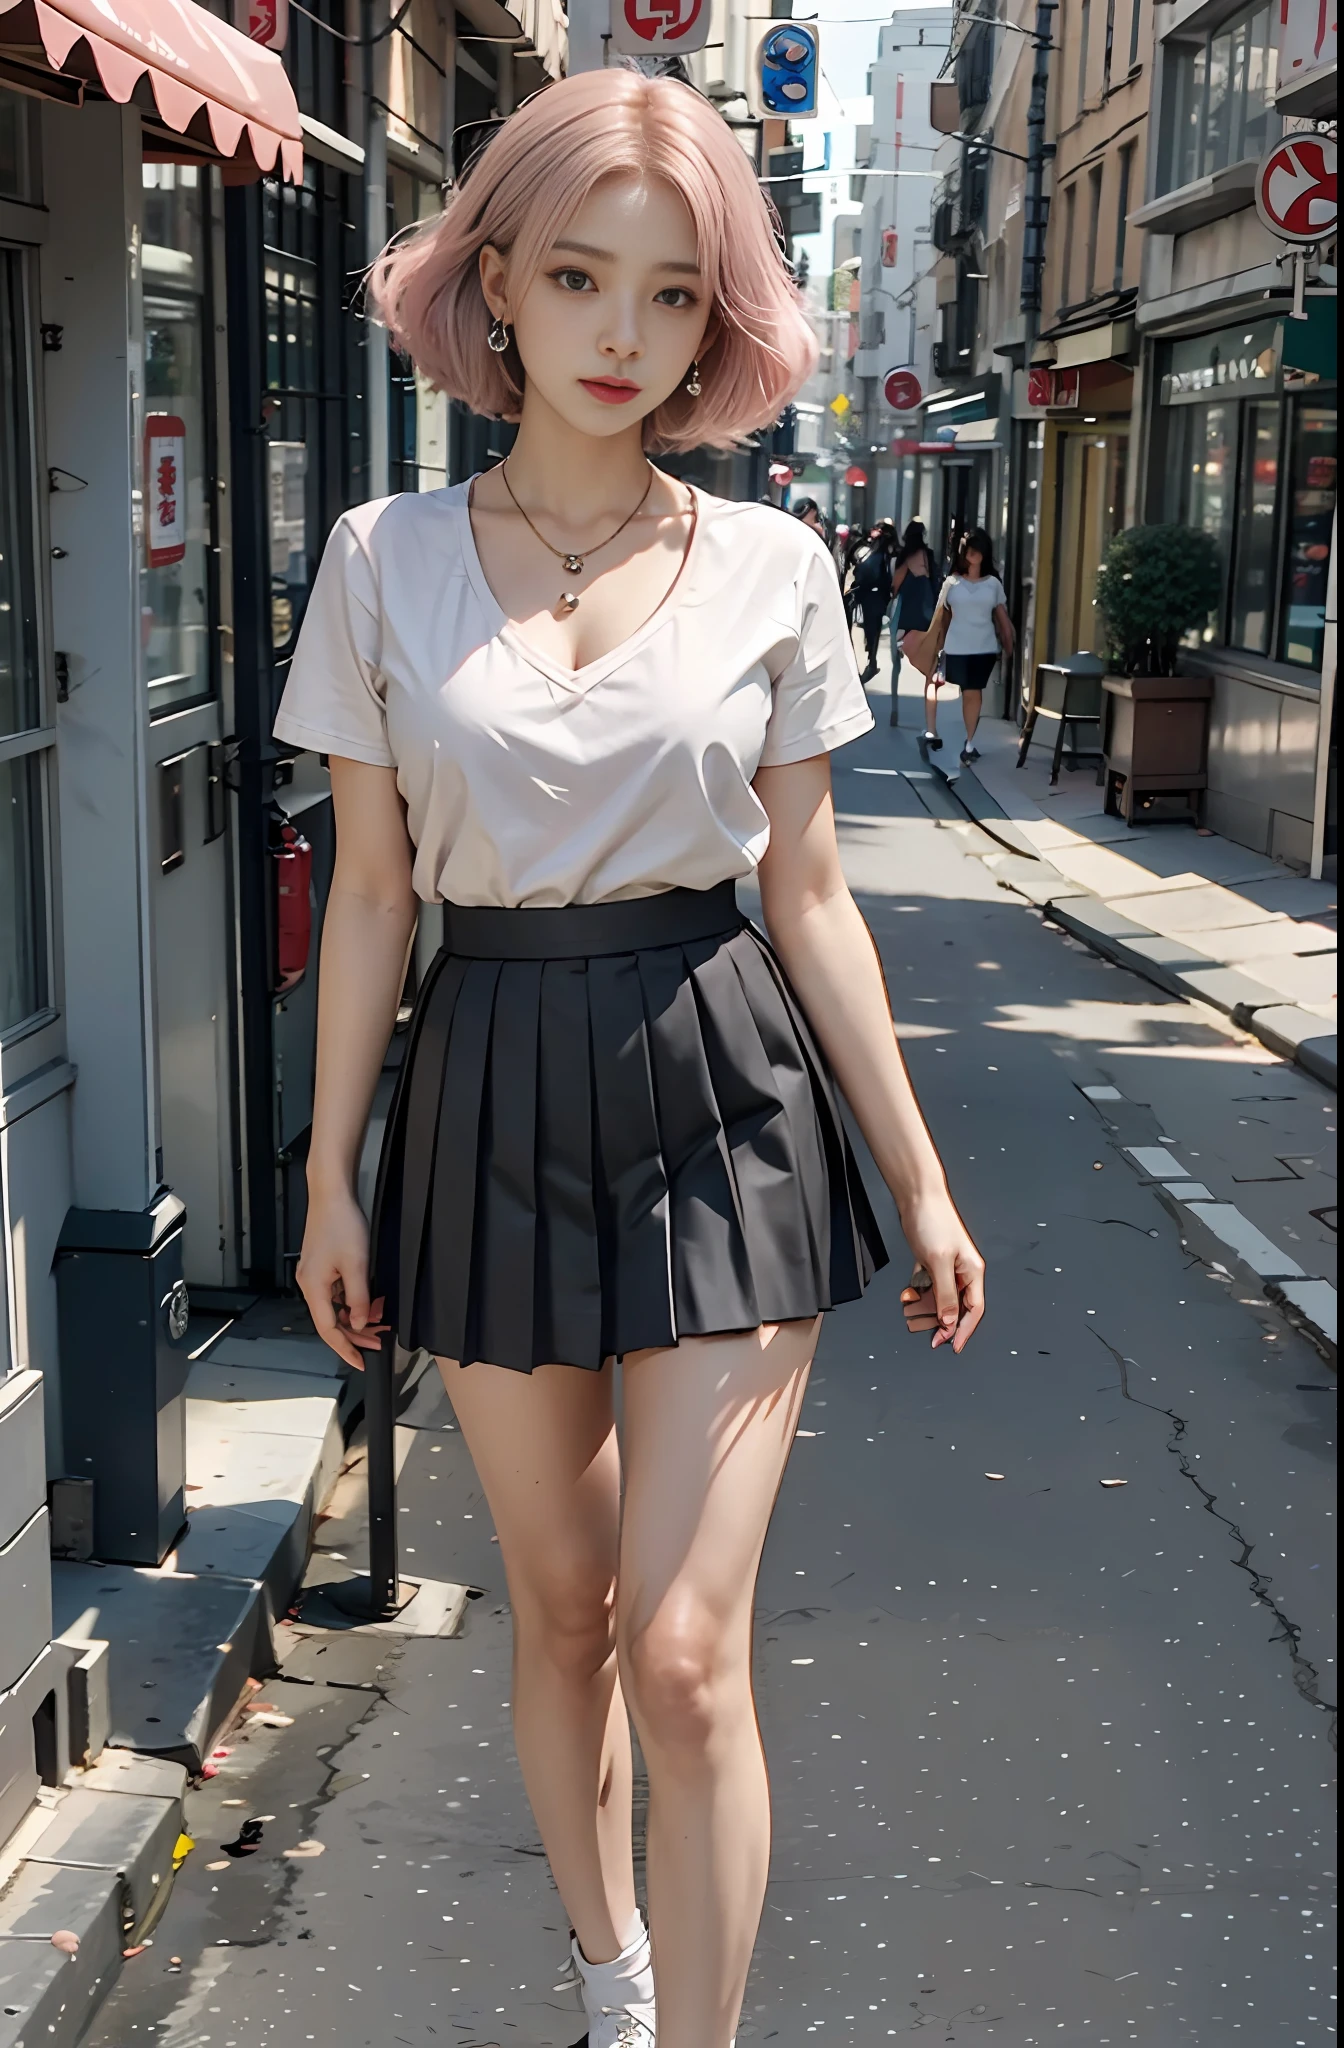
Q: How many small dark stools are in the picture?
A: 1